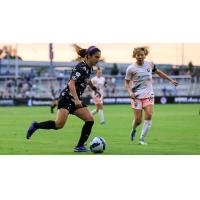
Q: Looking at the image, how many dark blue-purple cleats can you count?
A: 2